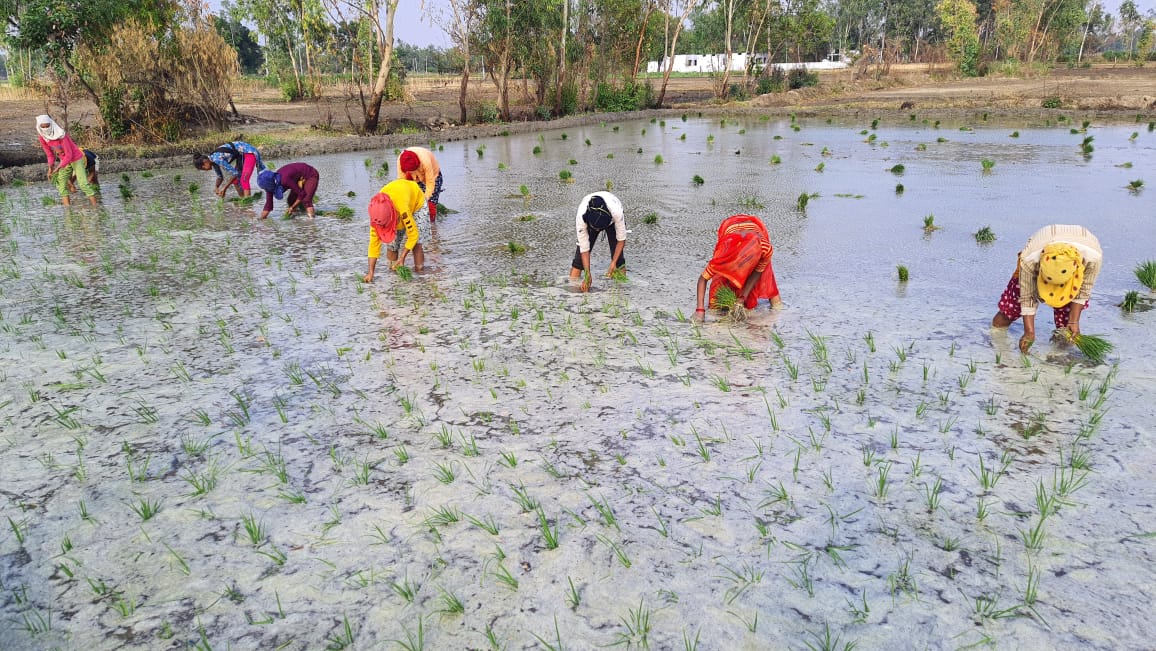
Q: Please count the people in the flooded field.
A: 9